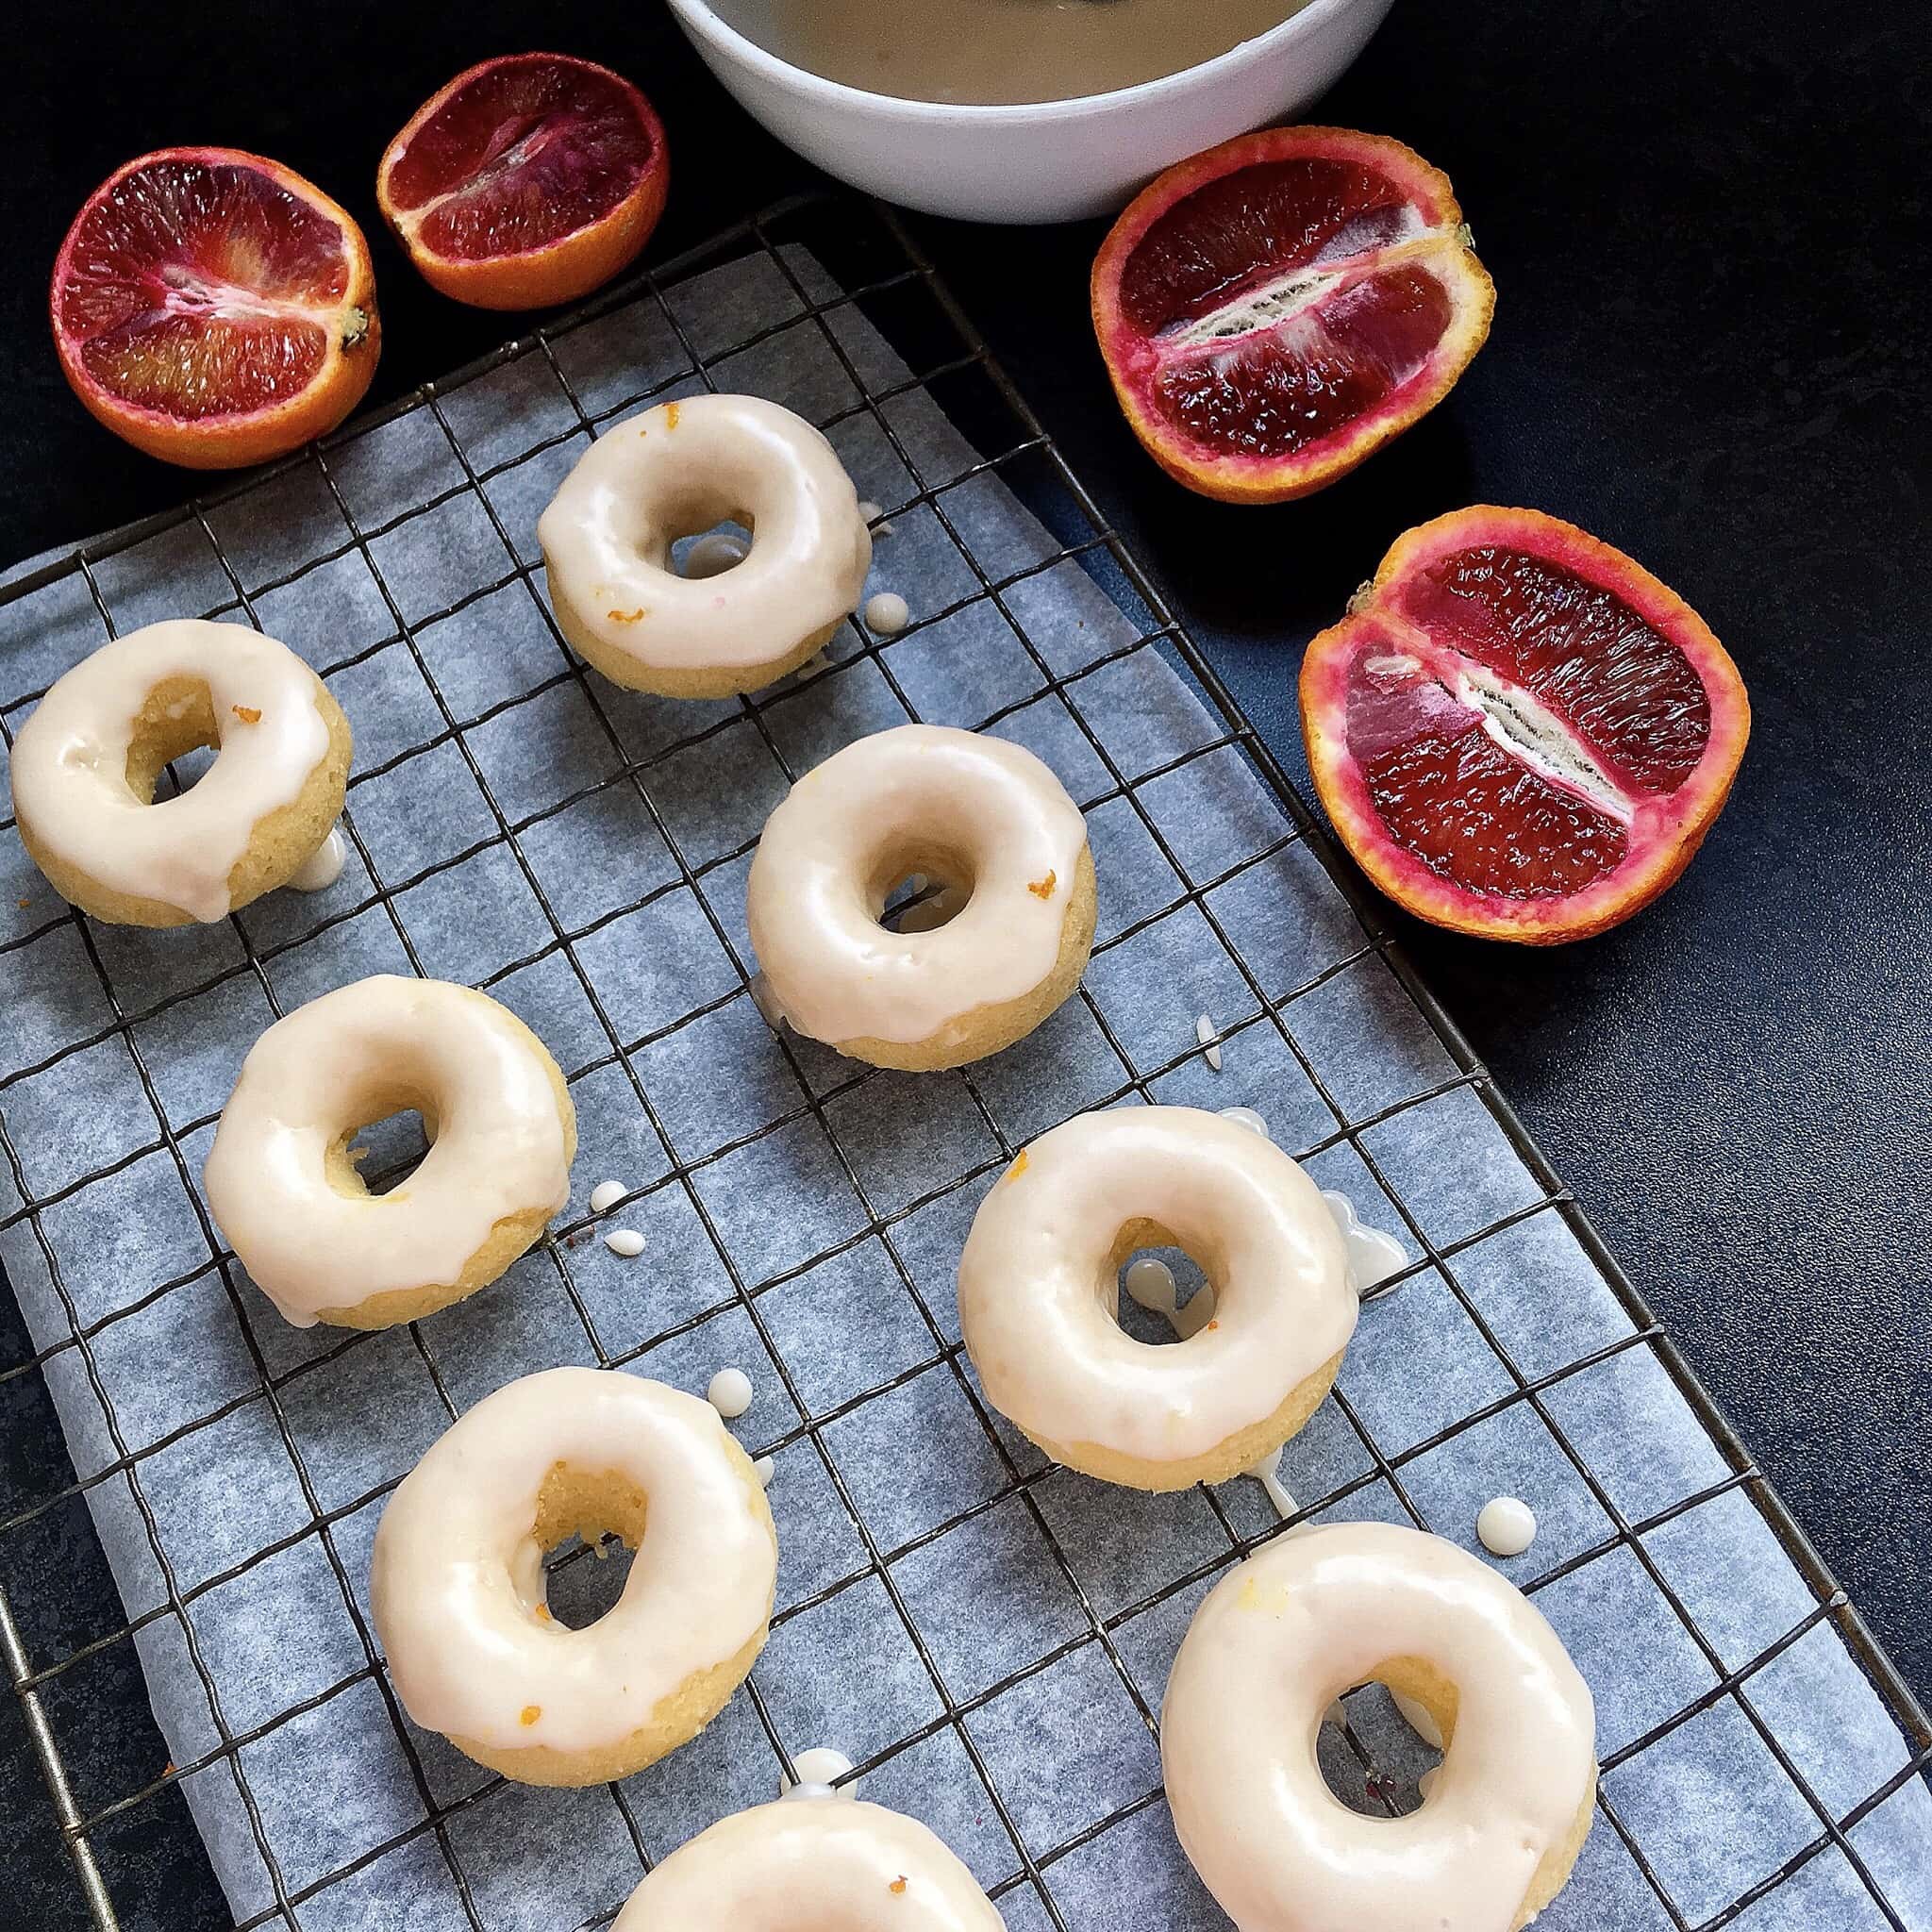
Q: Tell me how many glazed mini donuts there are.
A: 8